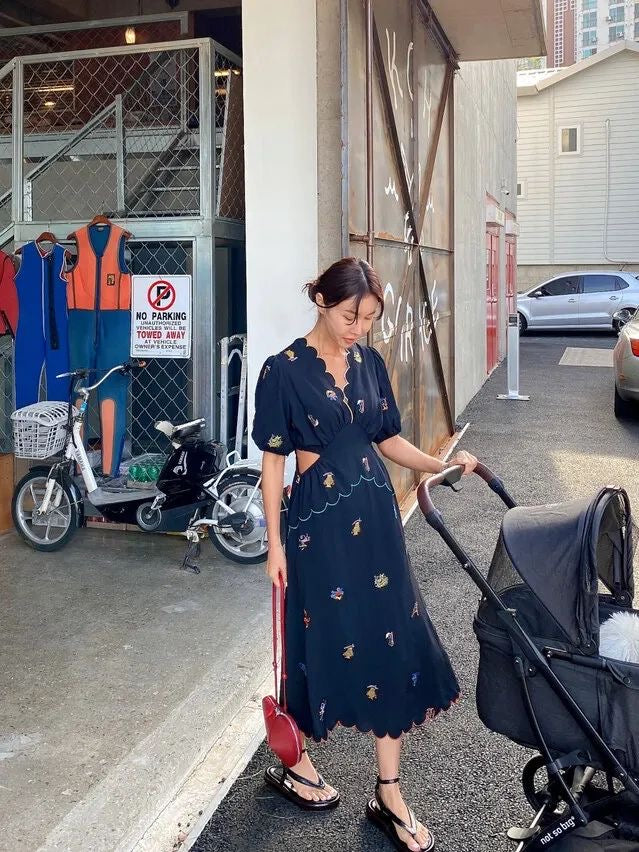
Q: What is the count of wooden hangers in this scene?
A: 2